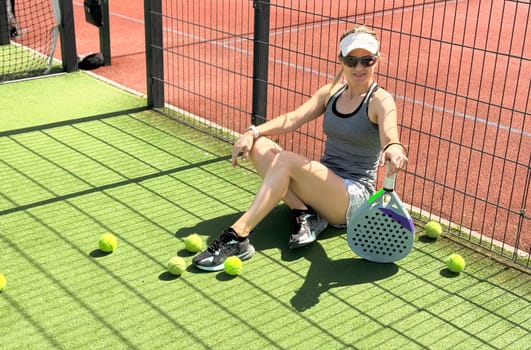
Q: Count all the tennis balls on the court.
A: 7